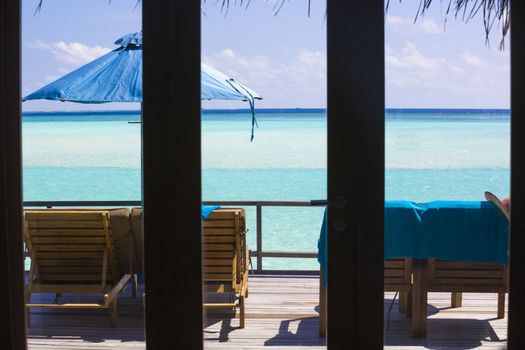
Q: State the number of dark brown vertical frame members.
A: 4